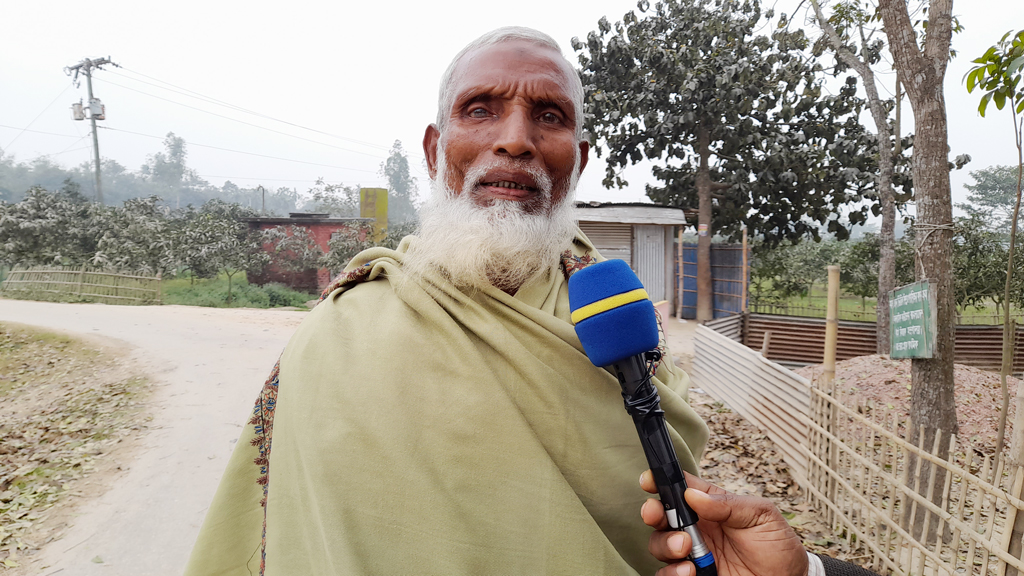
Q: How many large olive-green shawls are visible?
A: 1